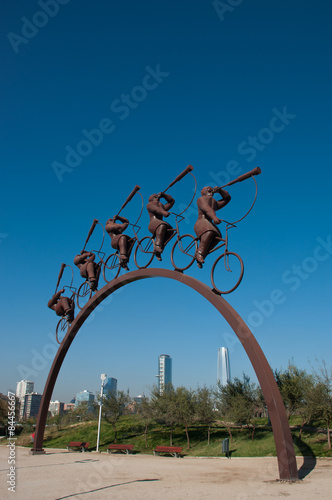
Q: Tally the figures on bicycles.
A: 5